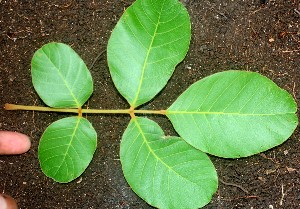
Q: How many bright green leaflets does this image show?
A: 5